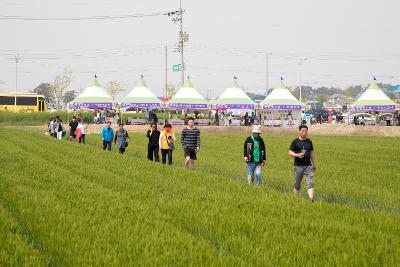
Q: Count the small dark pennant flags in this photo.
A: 6